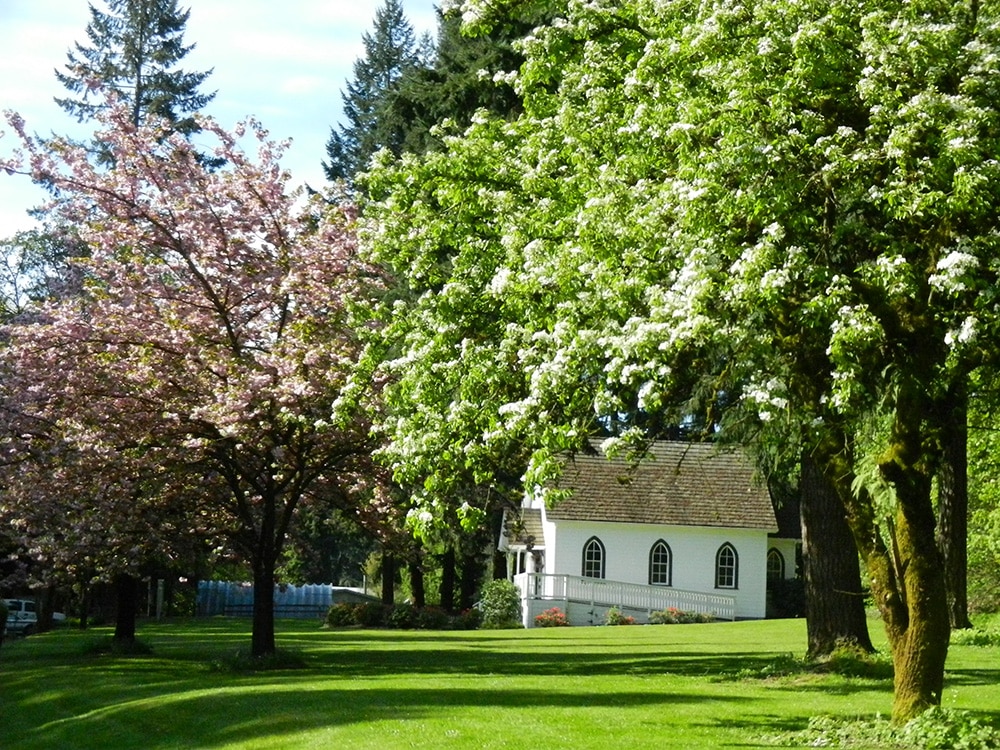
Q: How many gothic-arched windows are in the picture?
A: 4